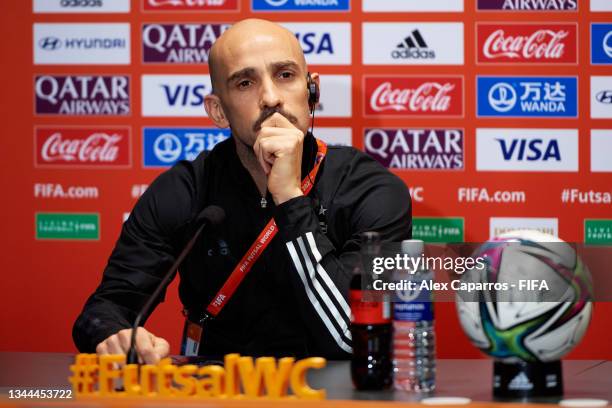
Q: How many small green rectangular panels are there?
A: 3